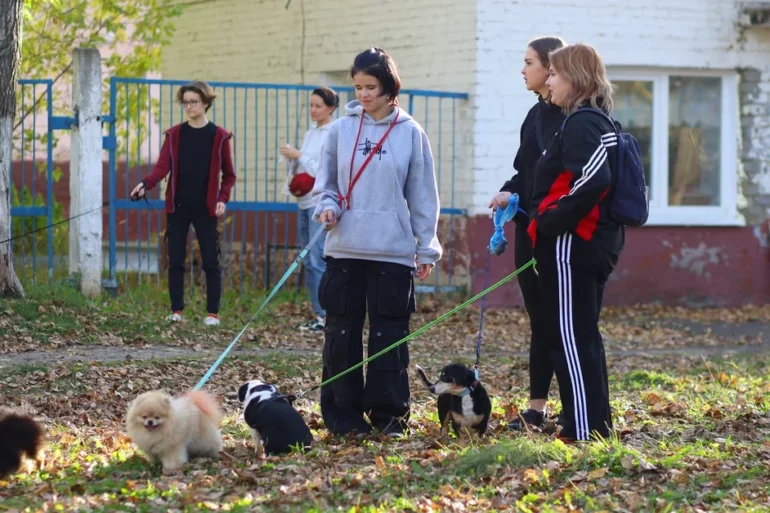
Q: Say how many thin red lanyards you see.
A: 1